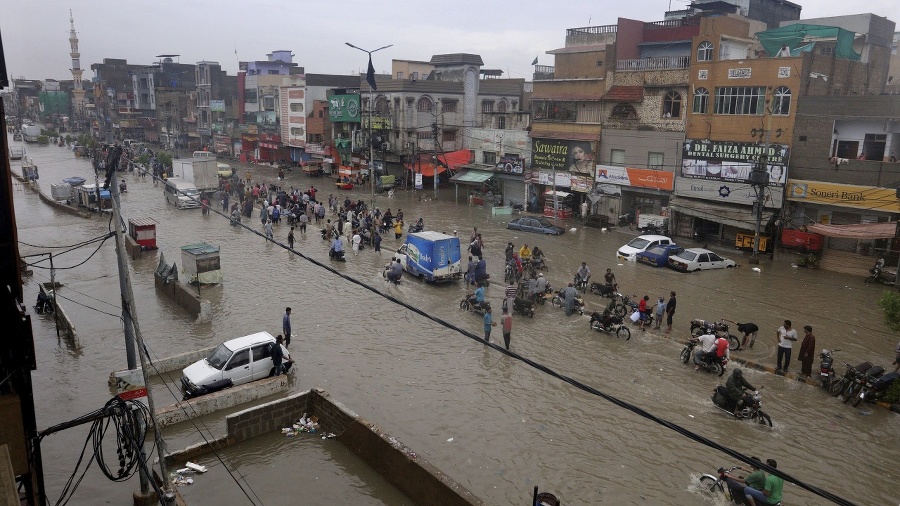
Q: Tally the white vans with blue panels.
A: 1